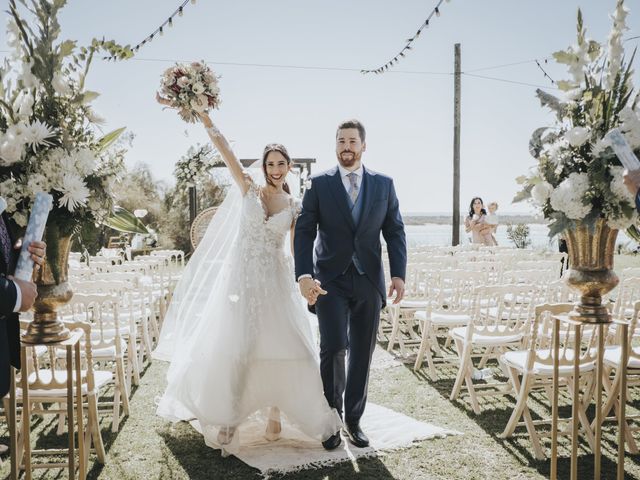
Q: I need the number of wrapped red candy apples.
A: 0